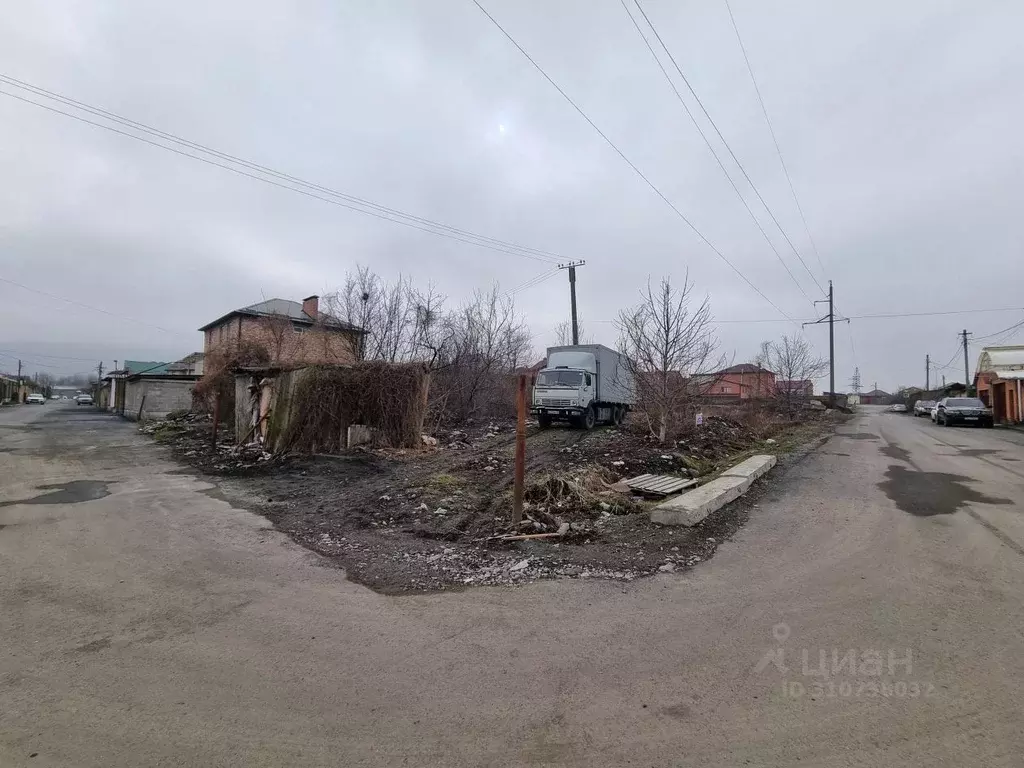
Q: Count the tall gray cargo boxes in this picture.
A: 1